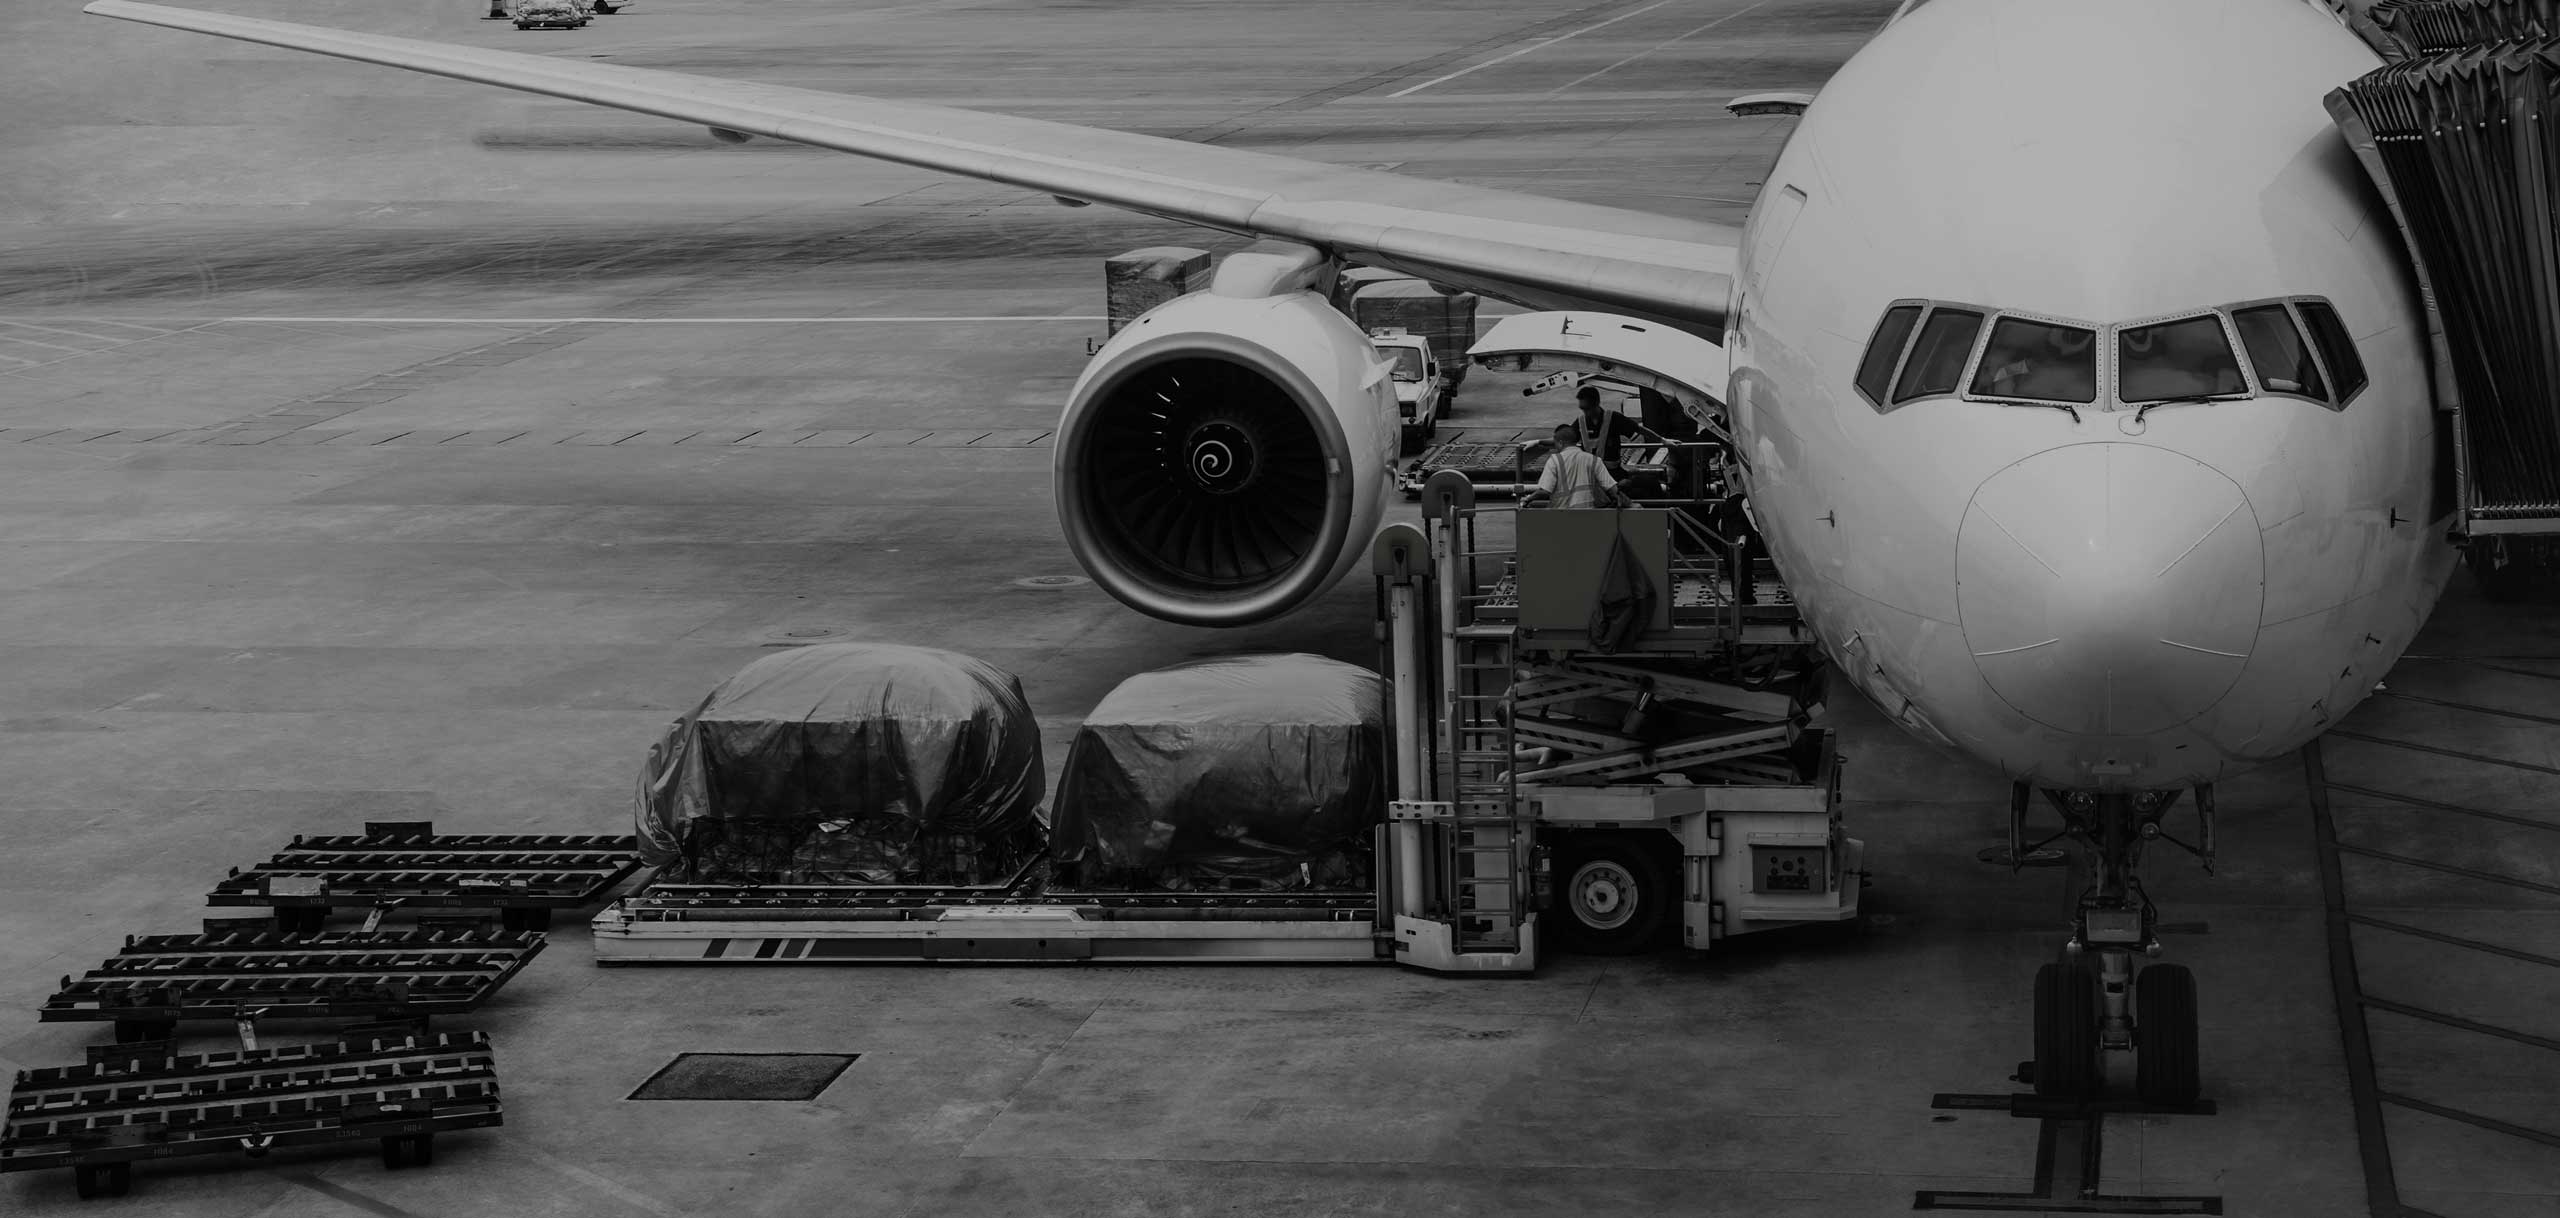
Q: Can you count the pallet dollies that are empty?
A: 3